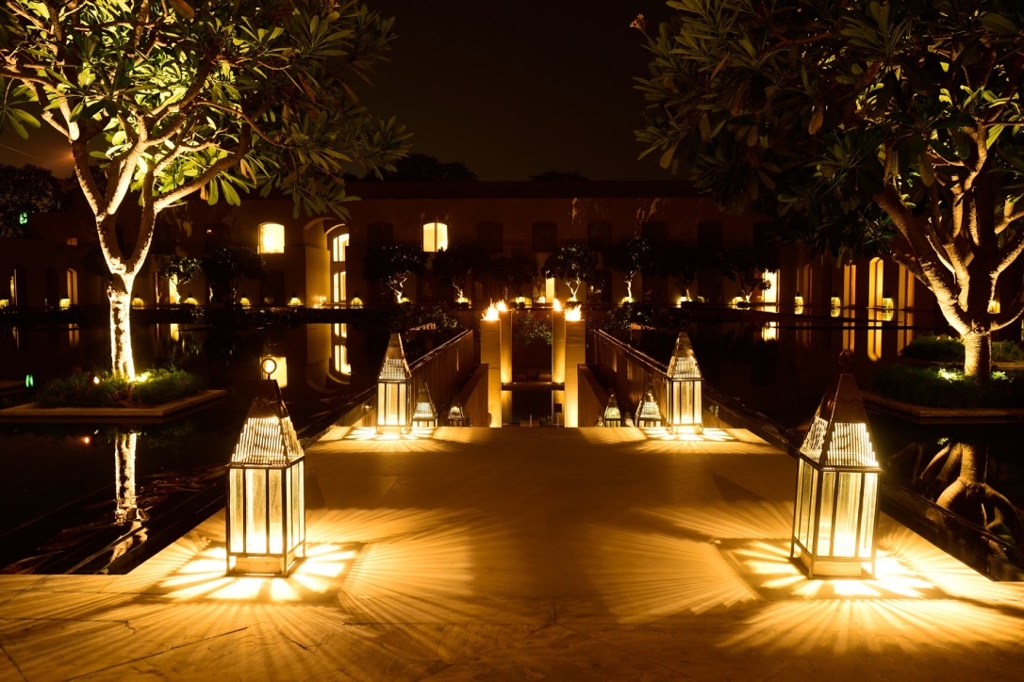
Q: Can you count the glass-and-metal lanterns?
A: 8